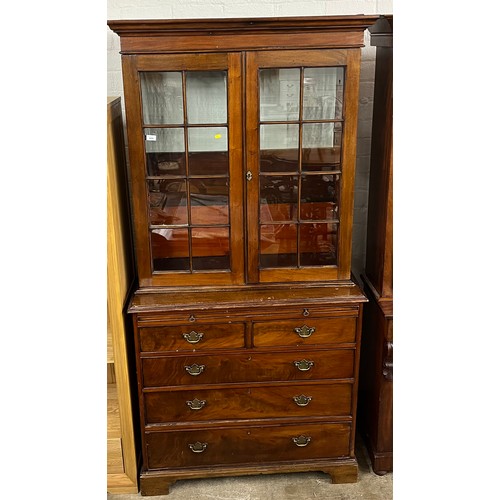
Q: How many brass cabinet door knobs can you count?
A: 1